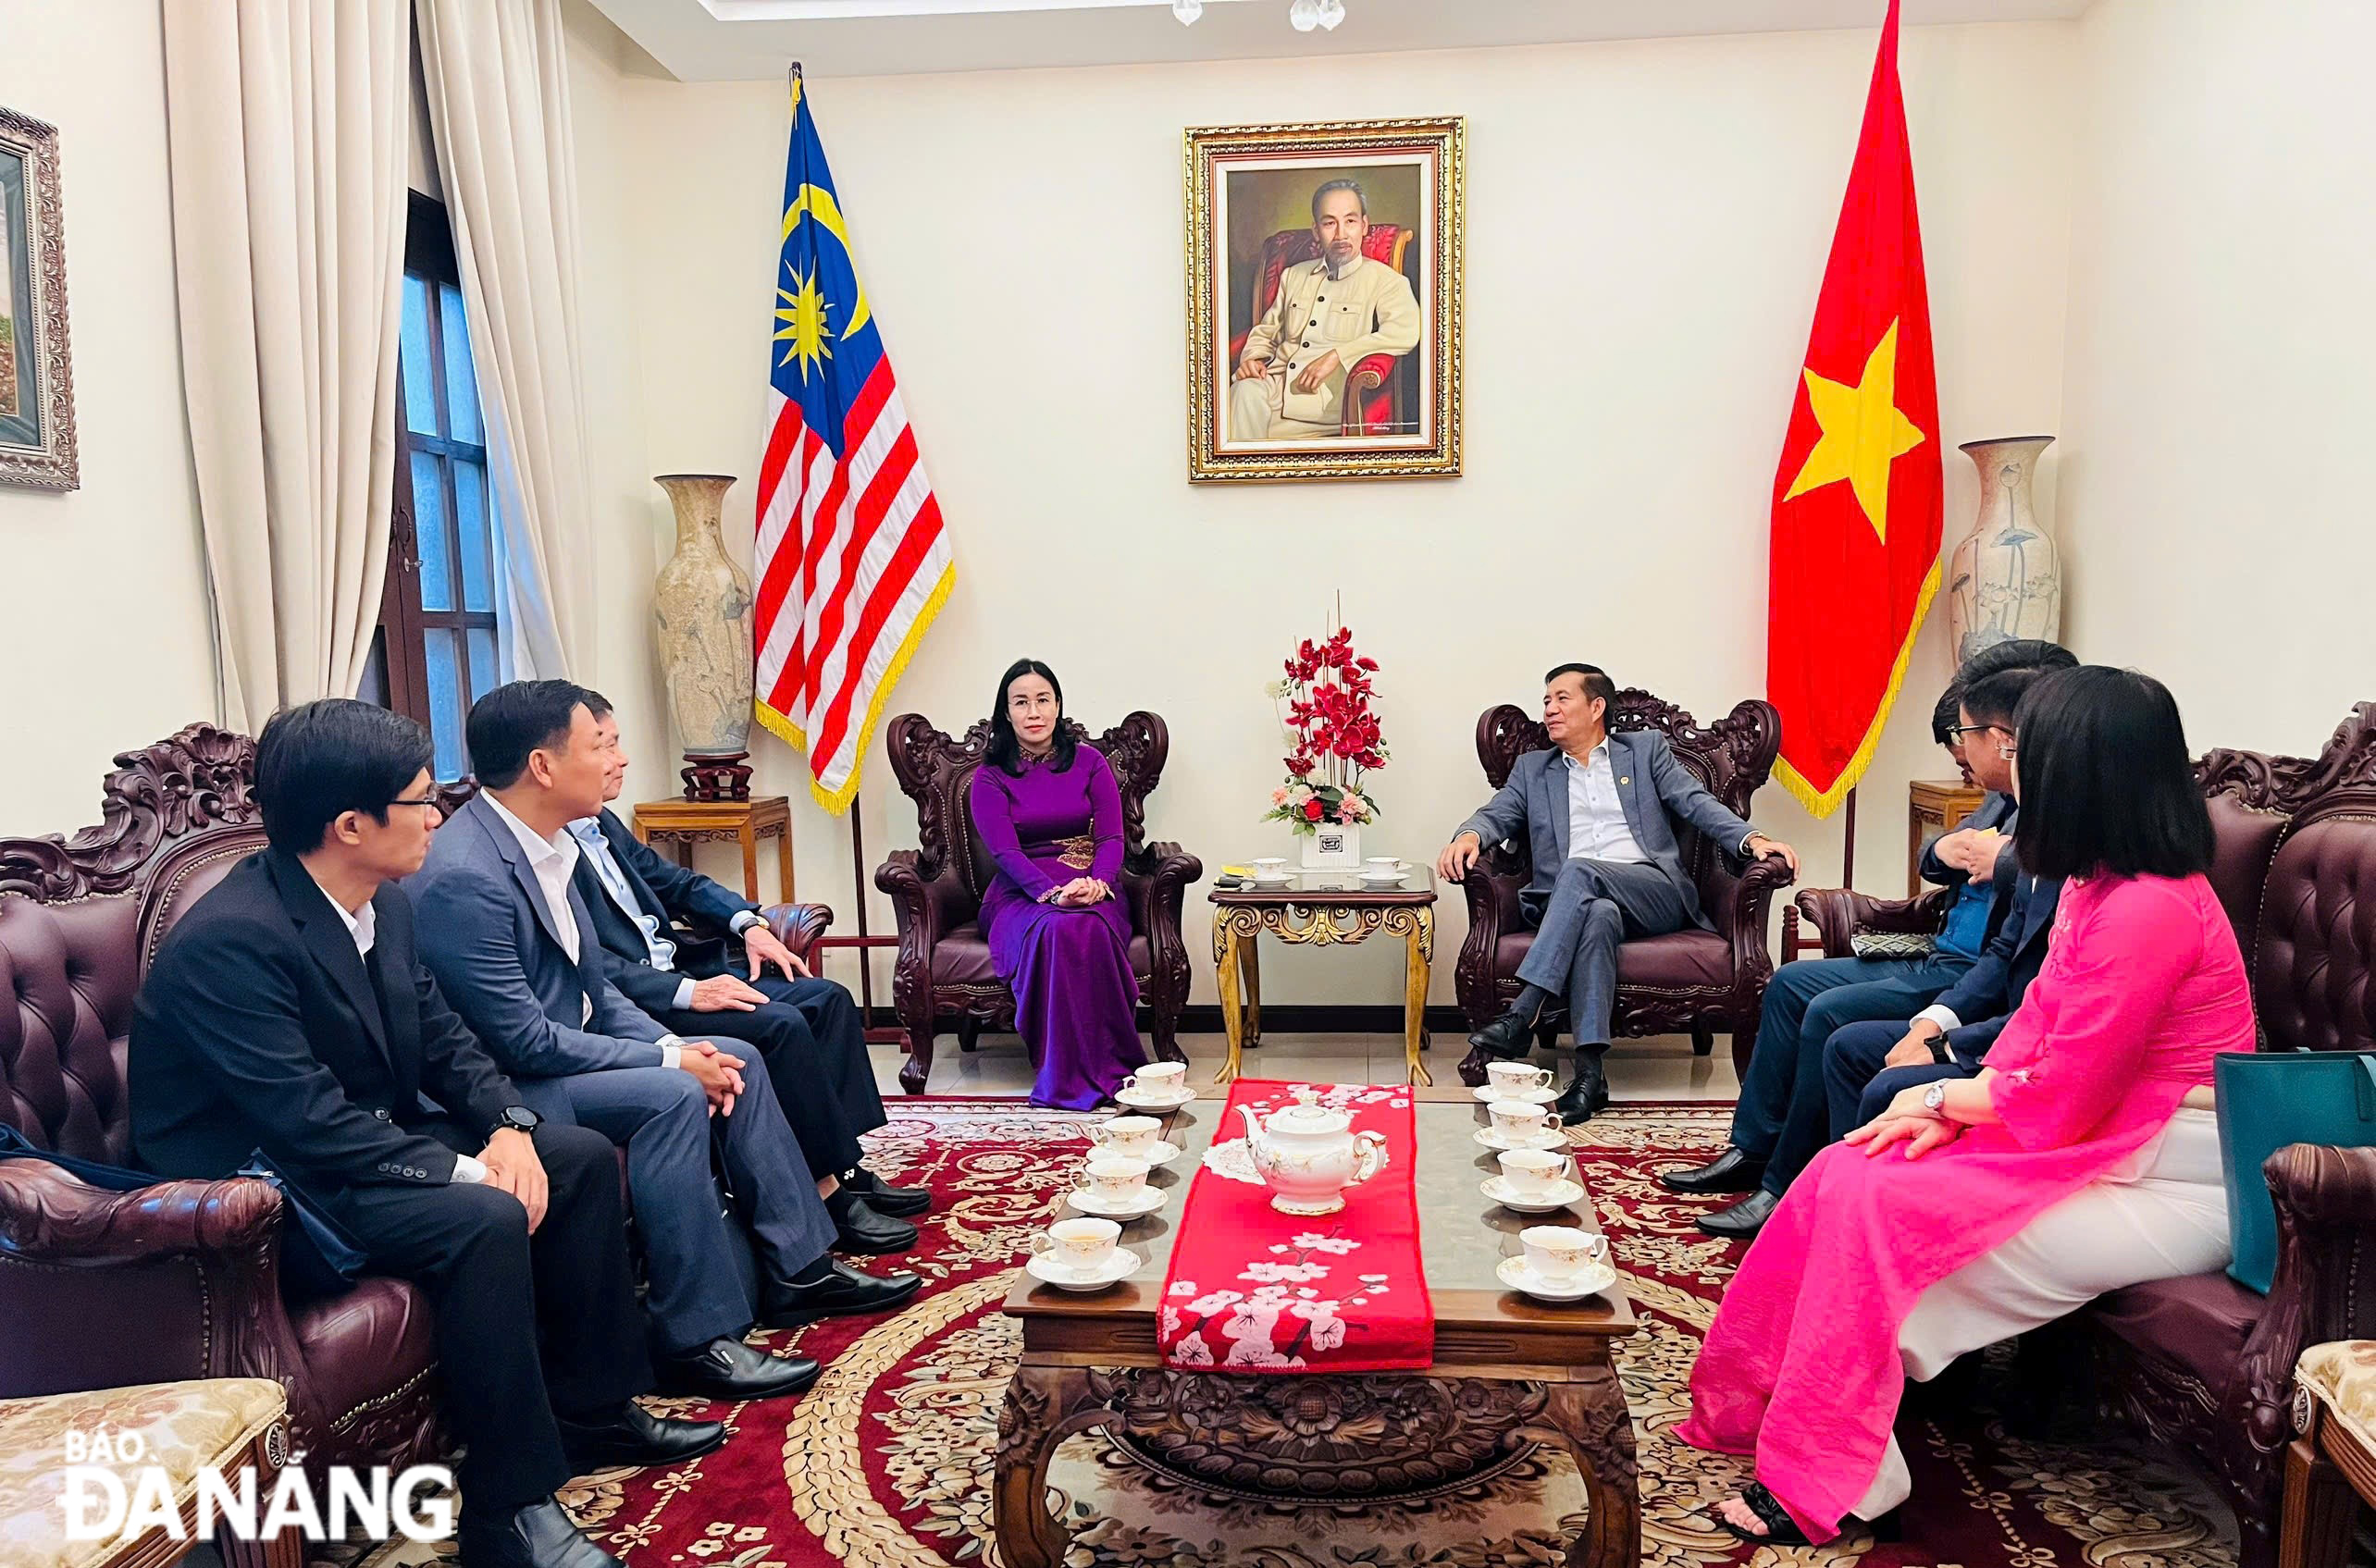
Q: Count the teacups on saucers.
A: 10